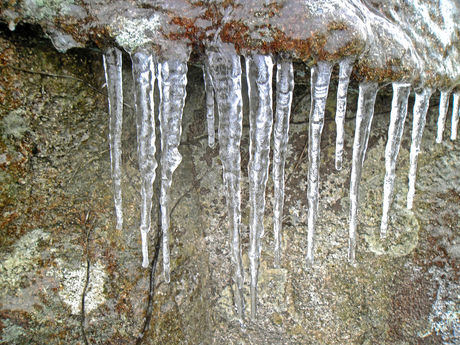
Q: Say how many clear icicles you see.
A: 14